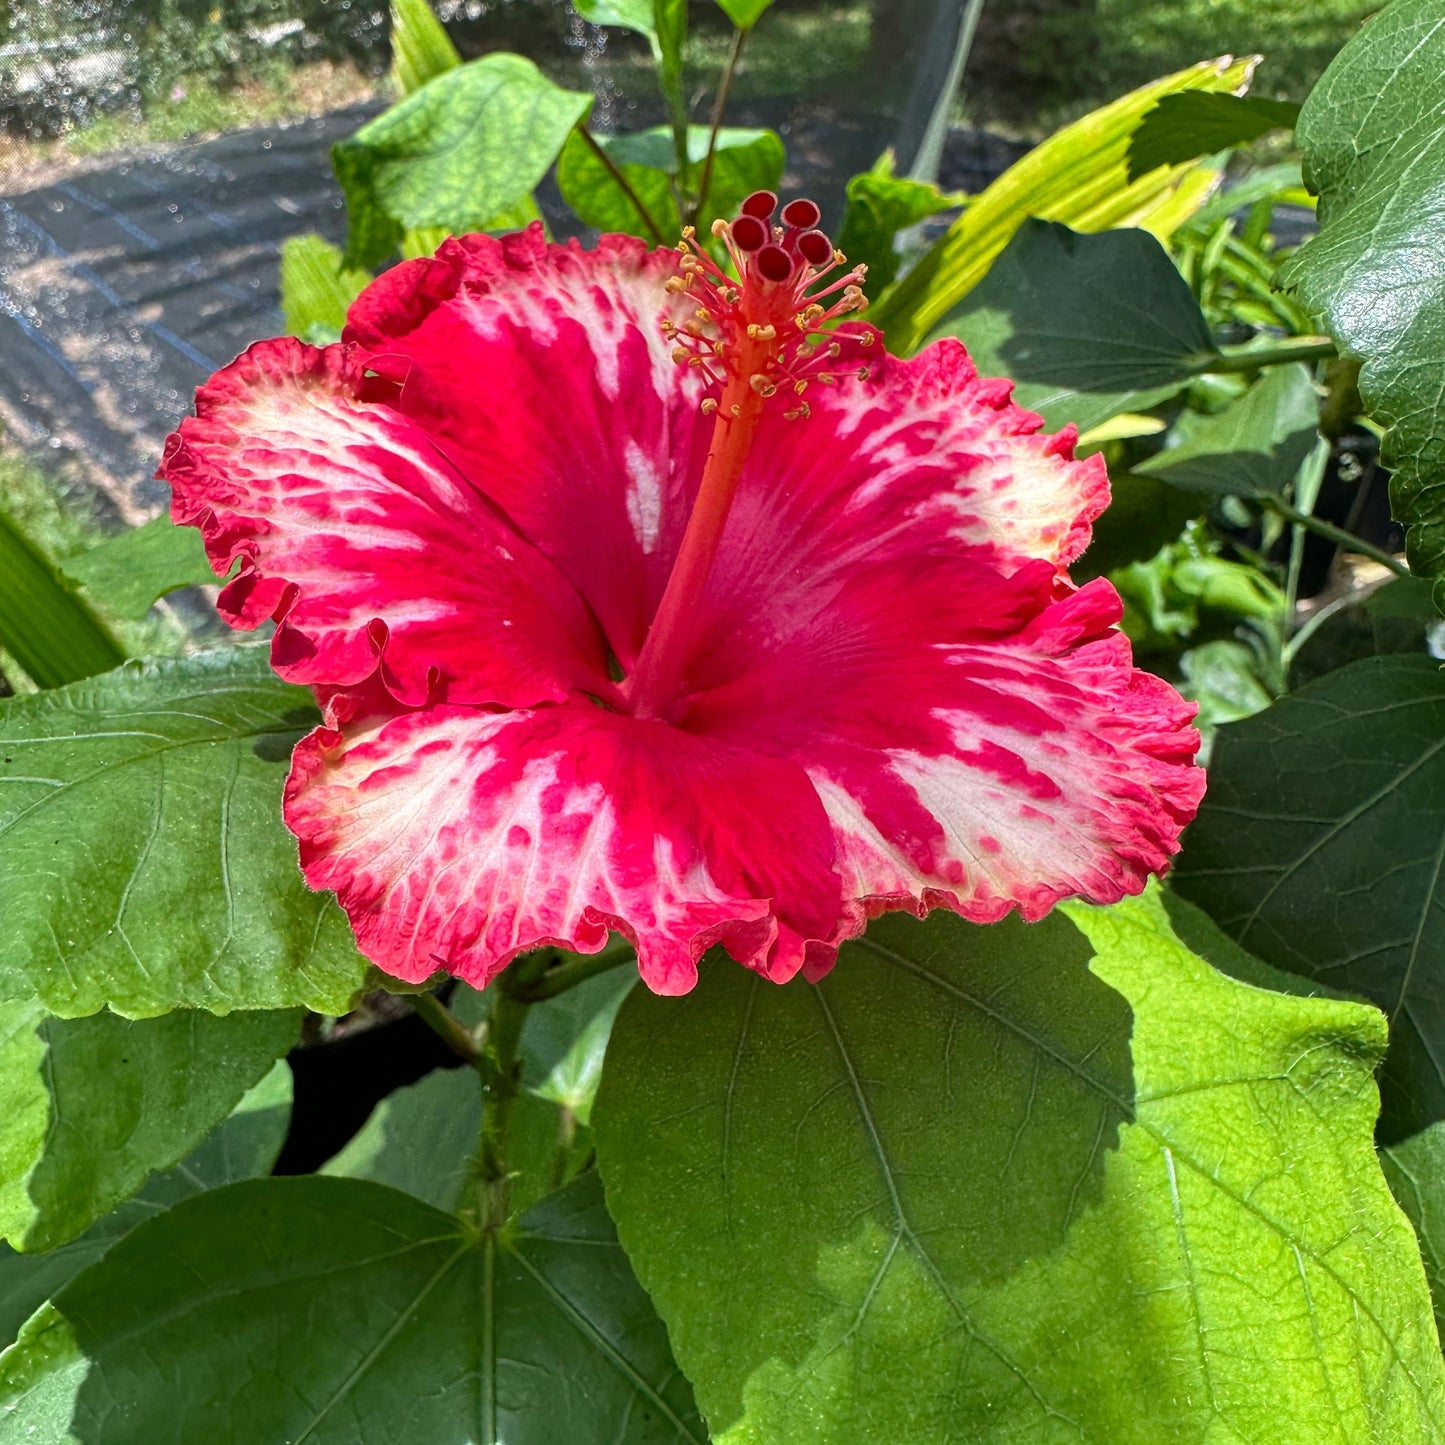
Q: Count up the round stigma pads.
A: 5